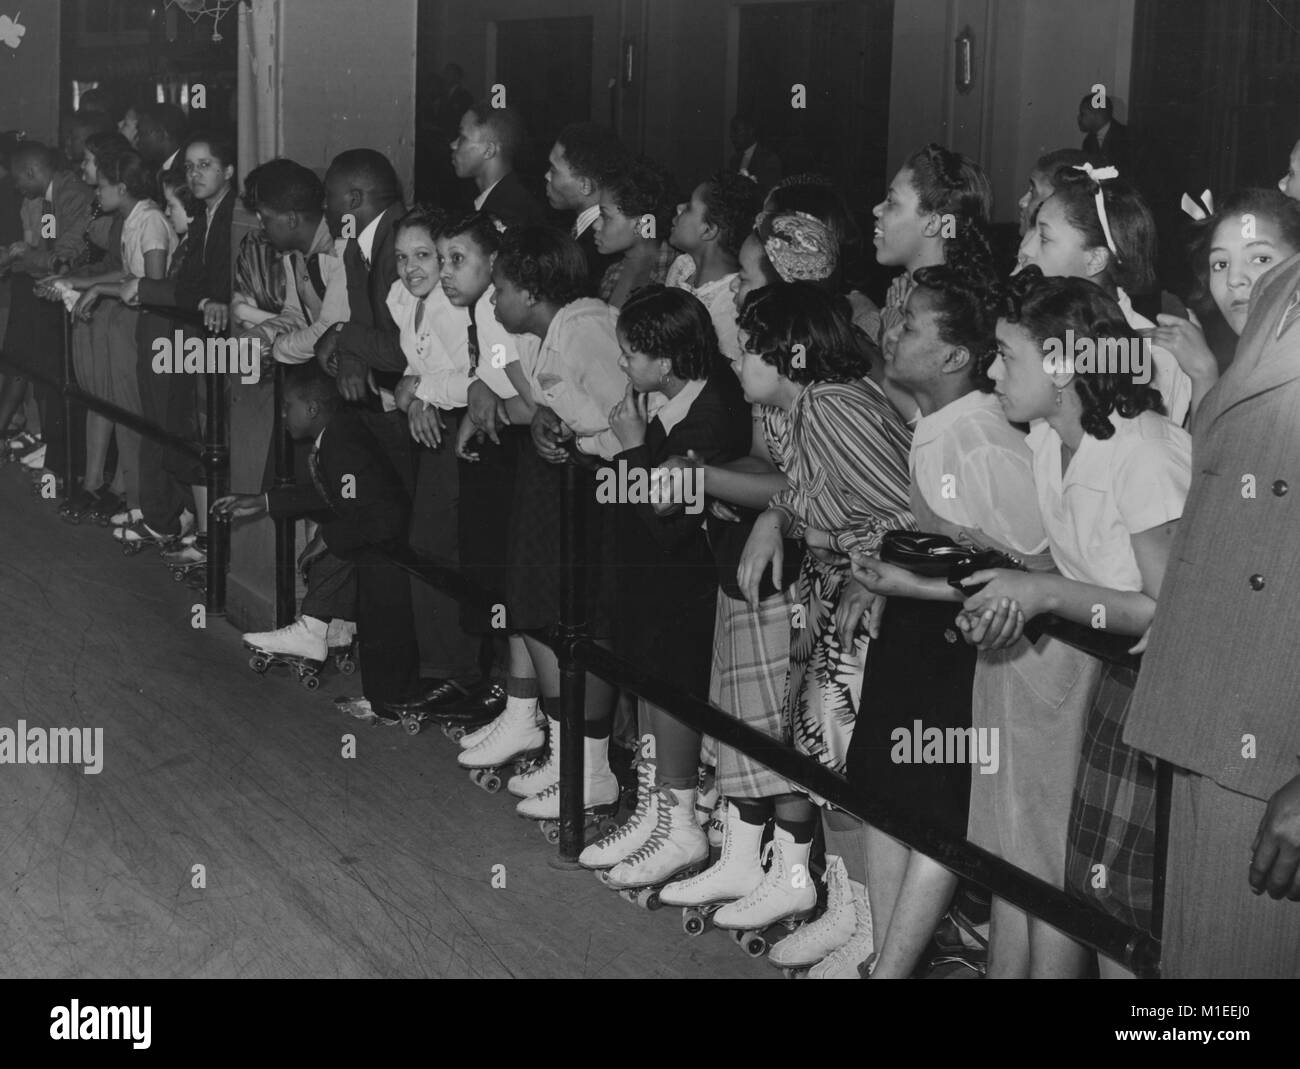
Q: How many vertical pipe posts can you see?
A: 5